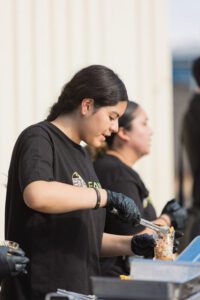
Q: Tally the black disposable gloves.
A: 4